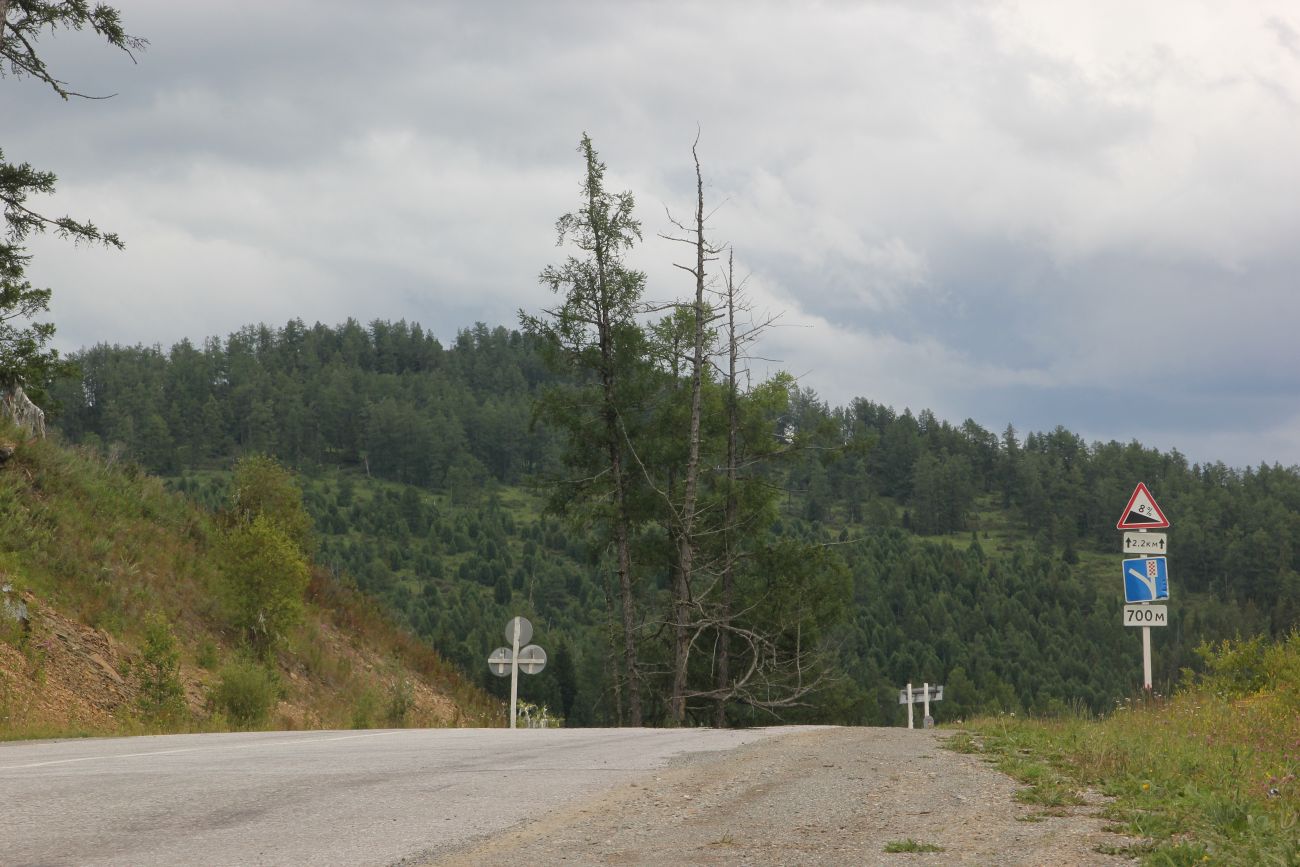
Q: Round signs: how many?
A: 3